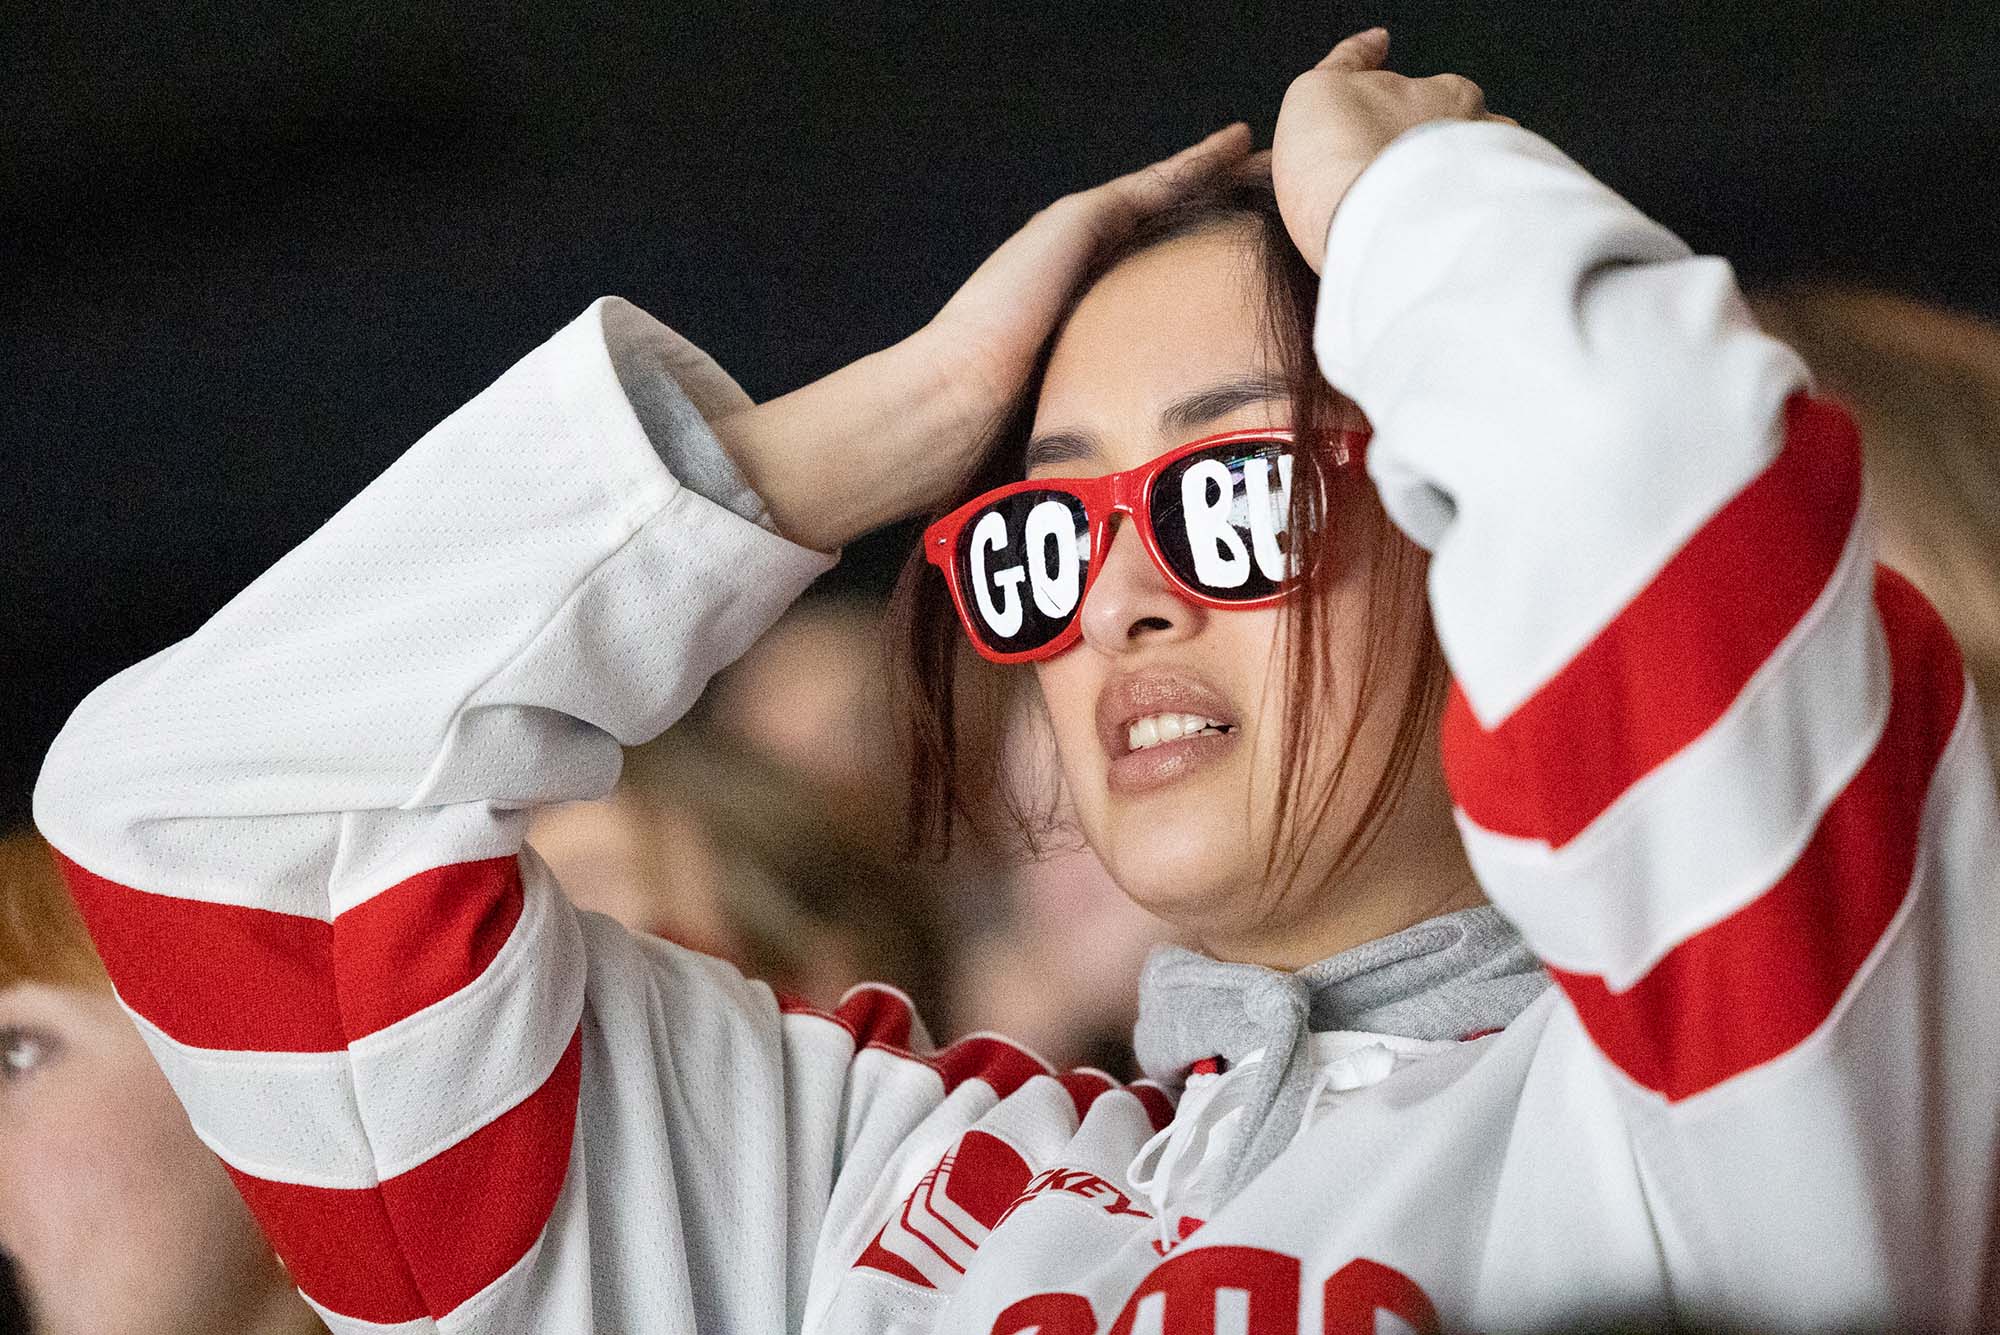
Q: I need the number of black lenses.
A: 2